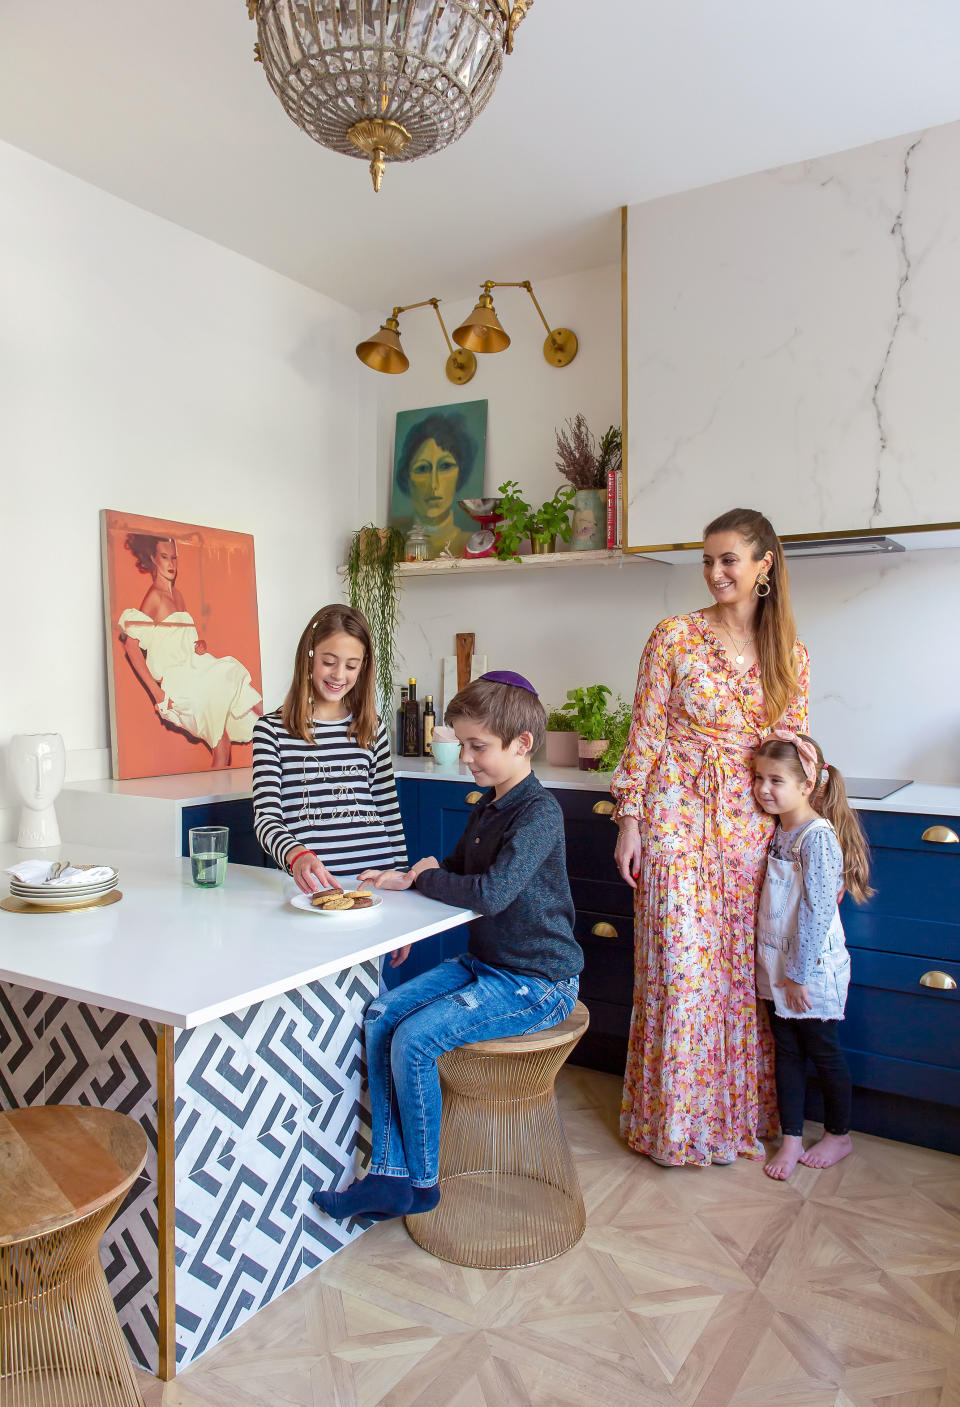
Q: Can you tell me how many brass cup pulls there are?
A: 5